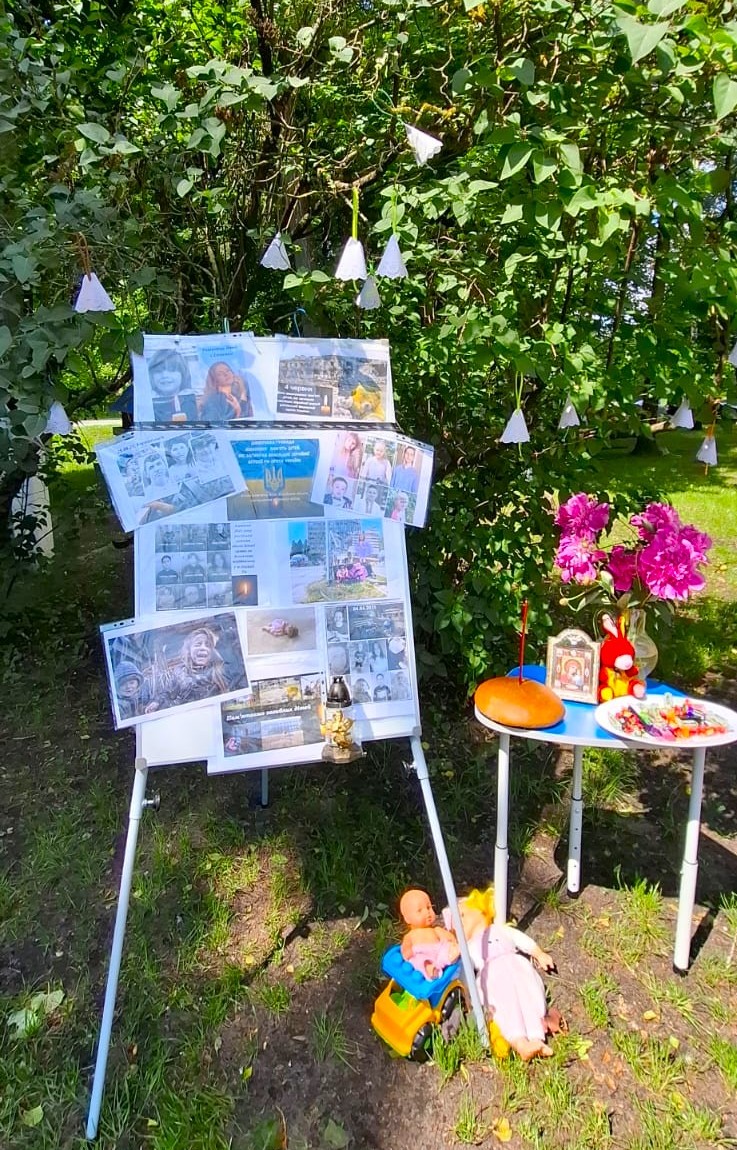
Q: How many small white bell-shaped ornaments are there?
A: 12